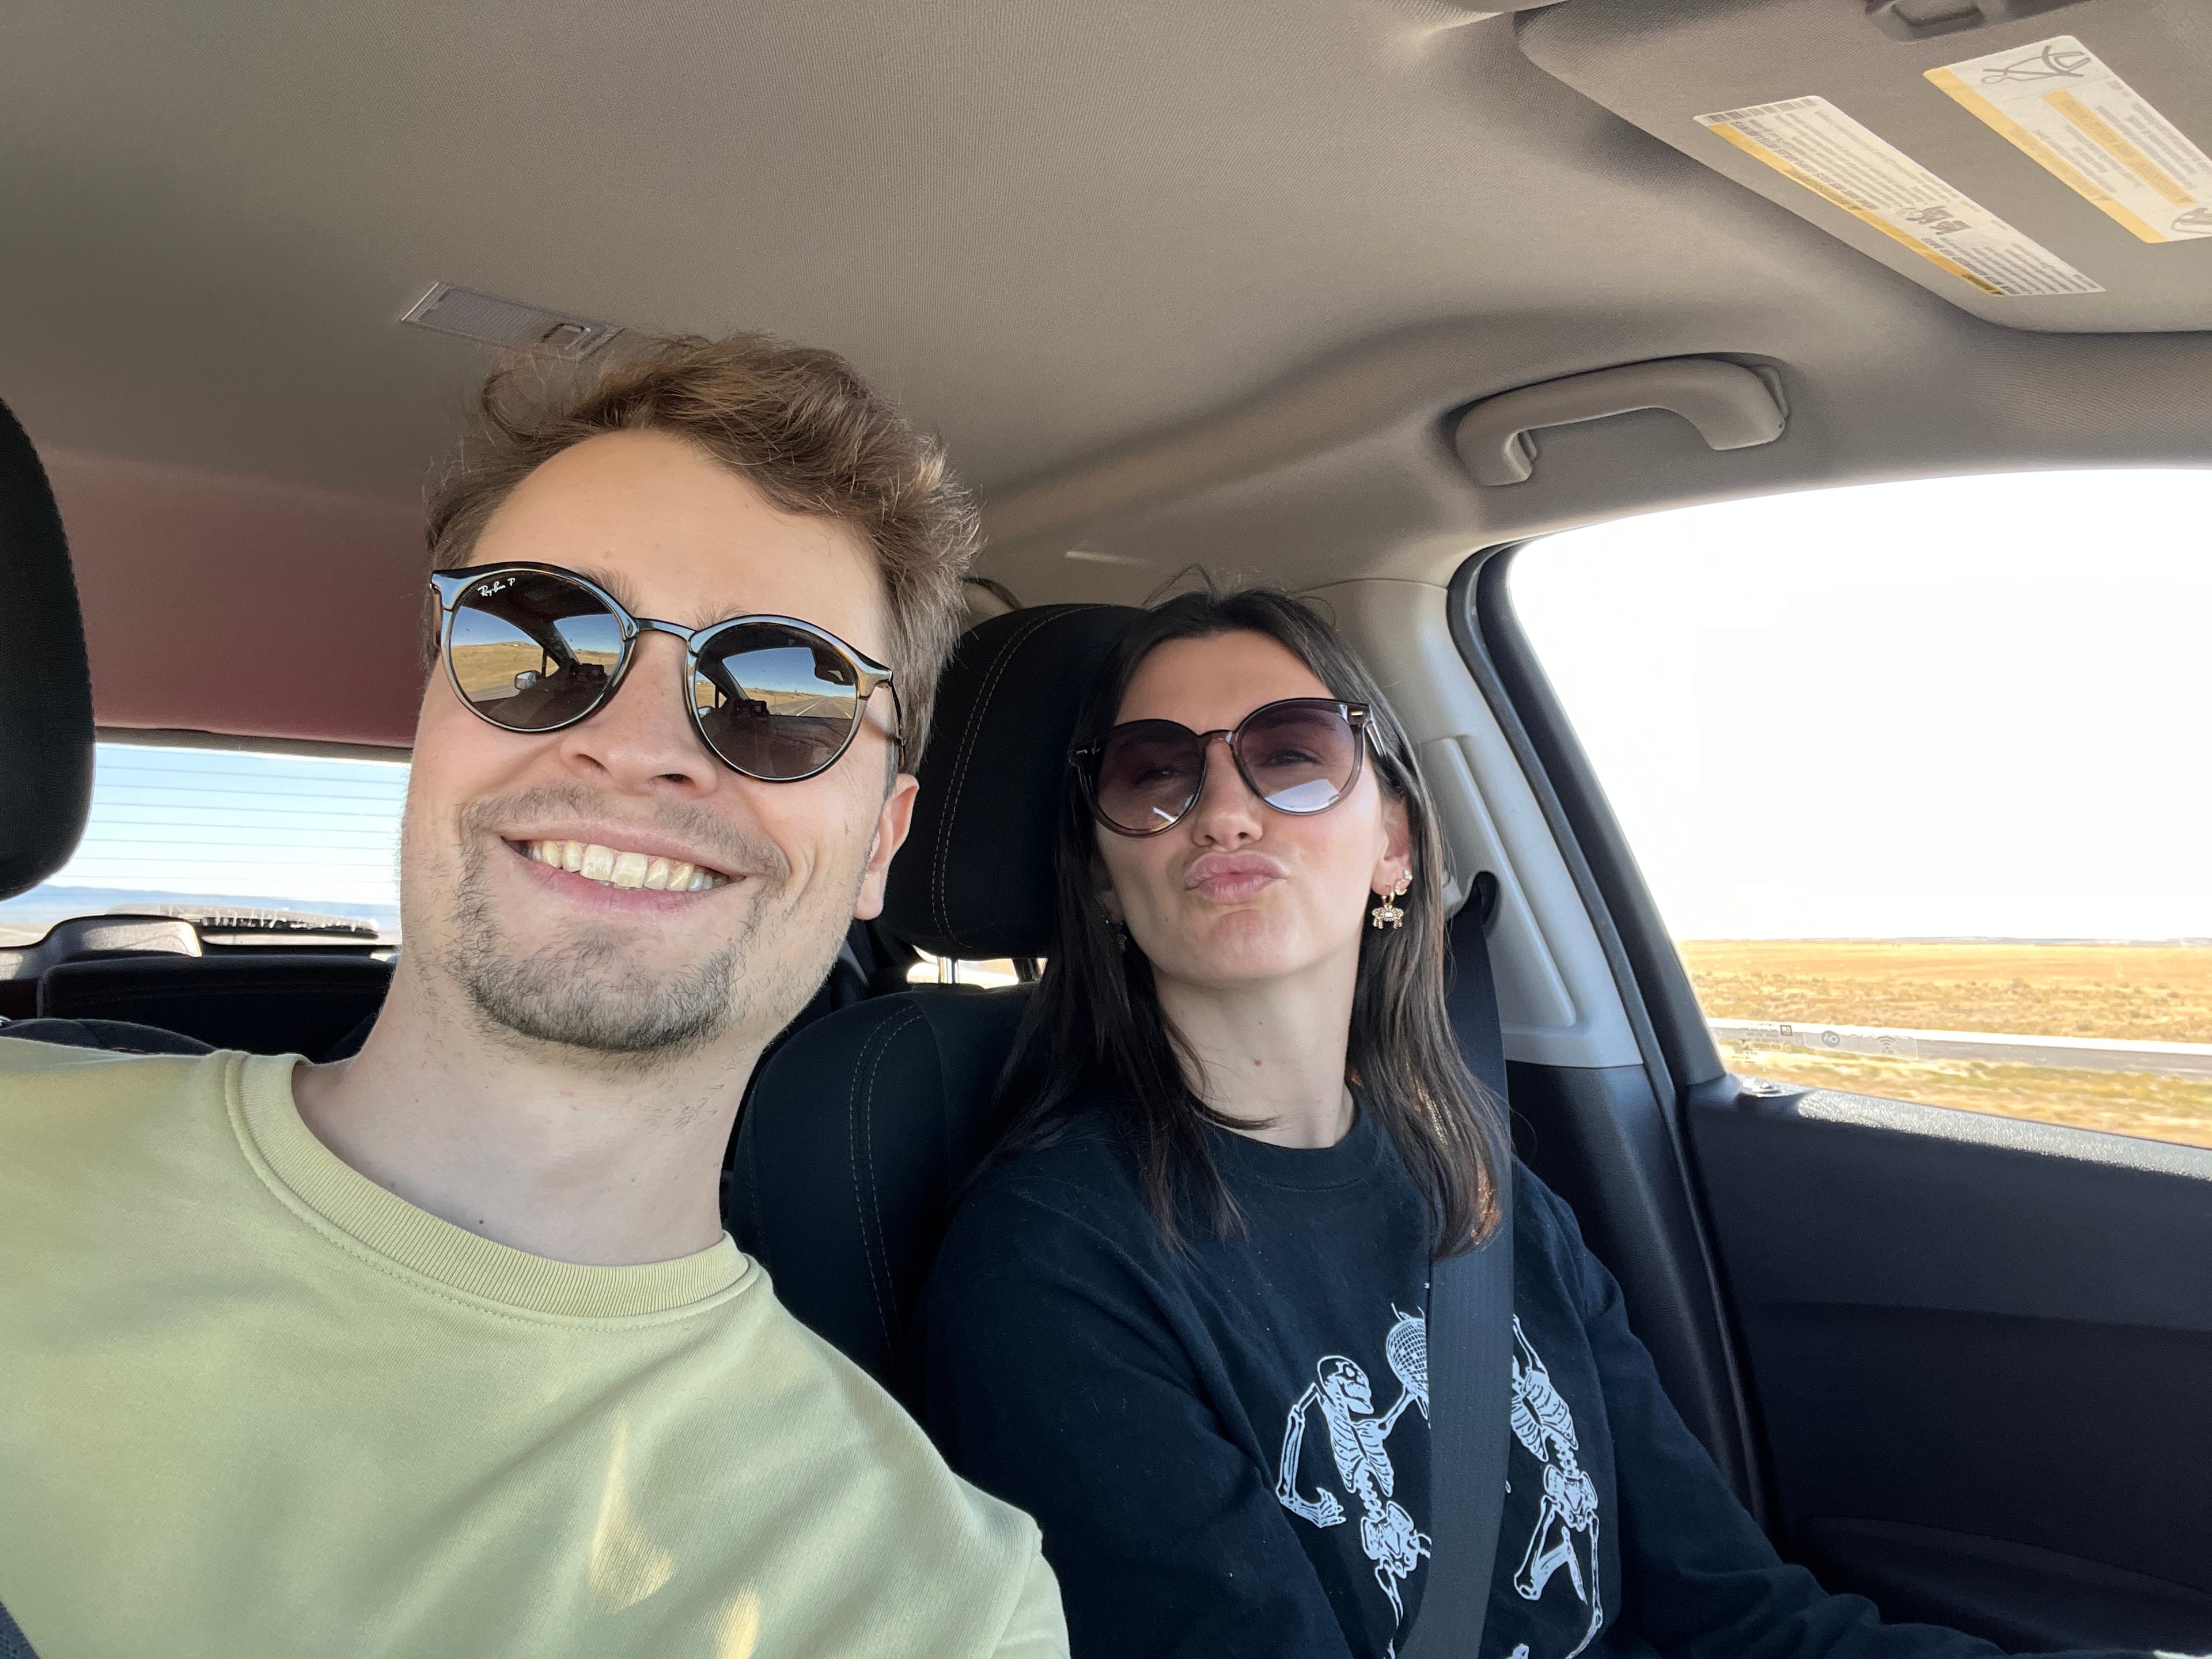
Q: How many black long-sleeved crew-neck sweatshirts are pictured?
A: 1